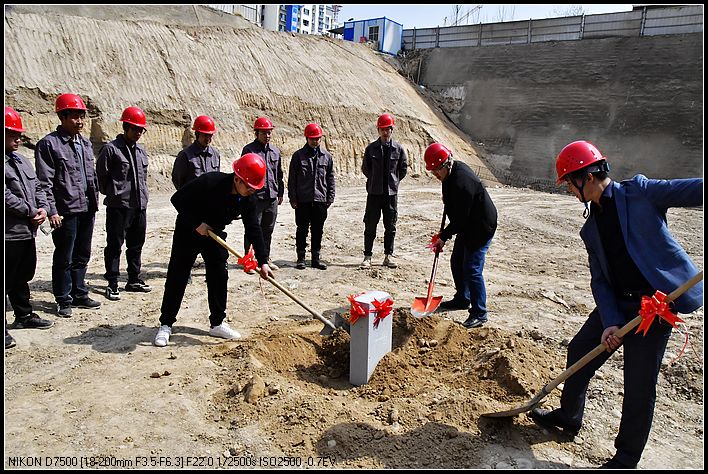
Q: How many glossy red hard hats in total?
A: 10